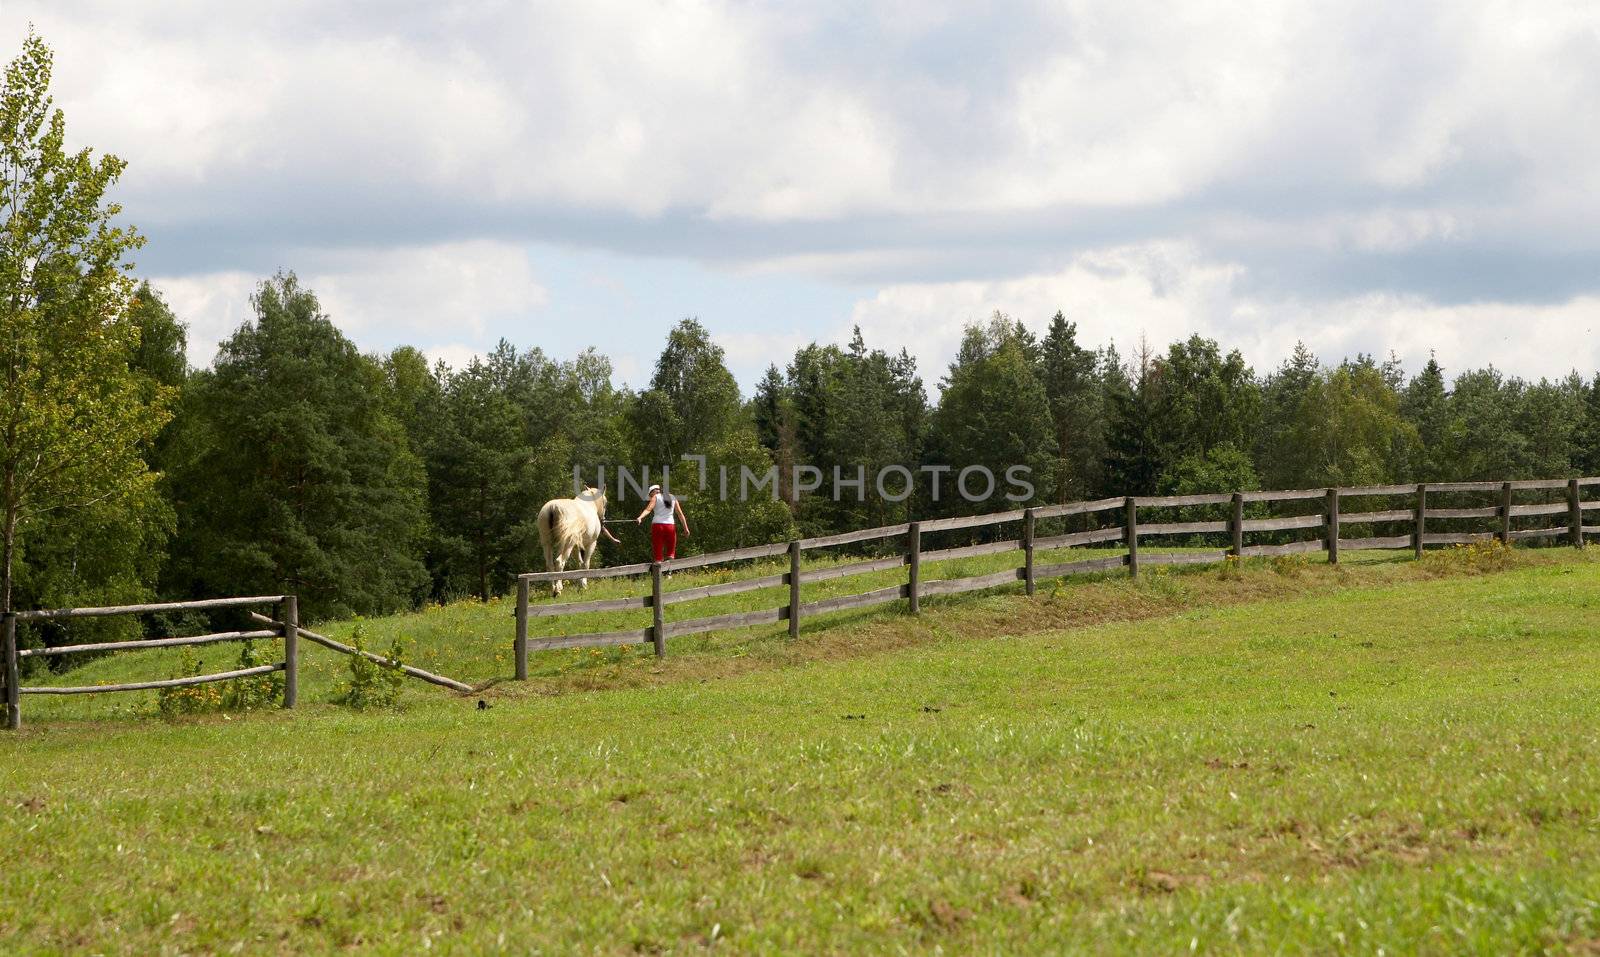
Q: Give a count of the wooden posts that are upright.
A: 13